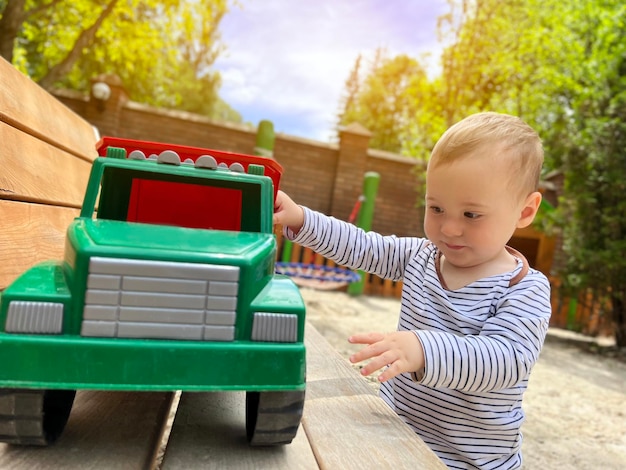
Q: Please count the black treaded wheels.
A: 2